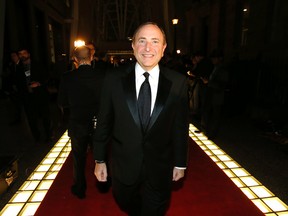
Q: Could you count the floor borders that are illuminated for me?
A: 2